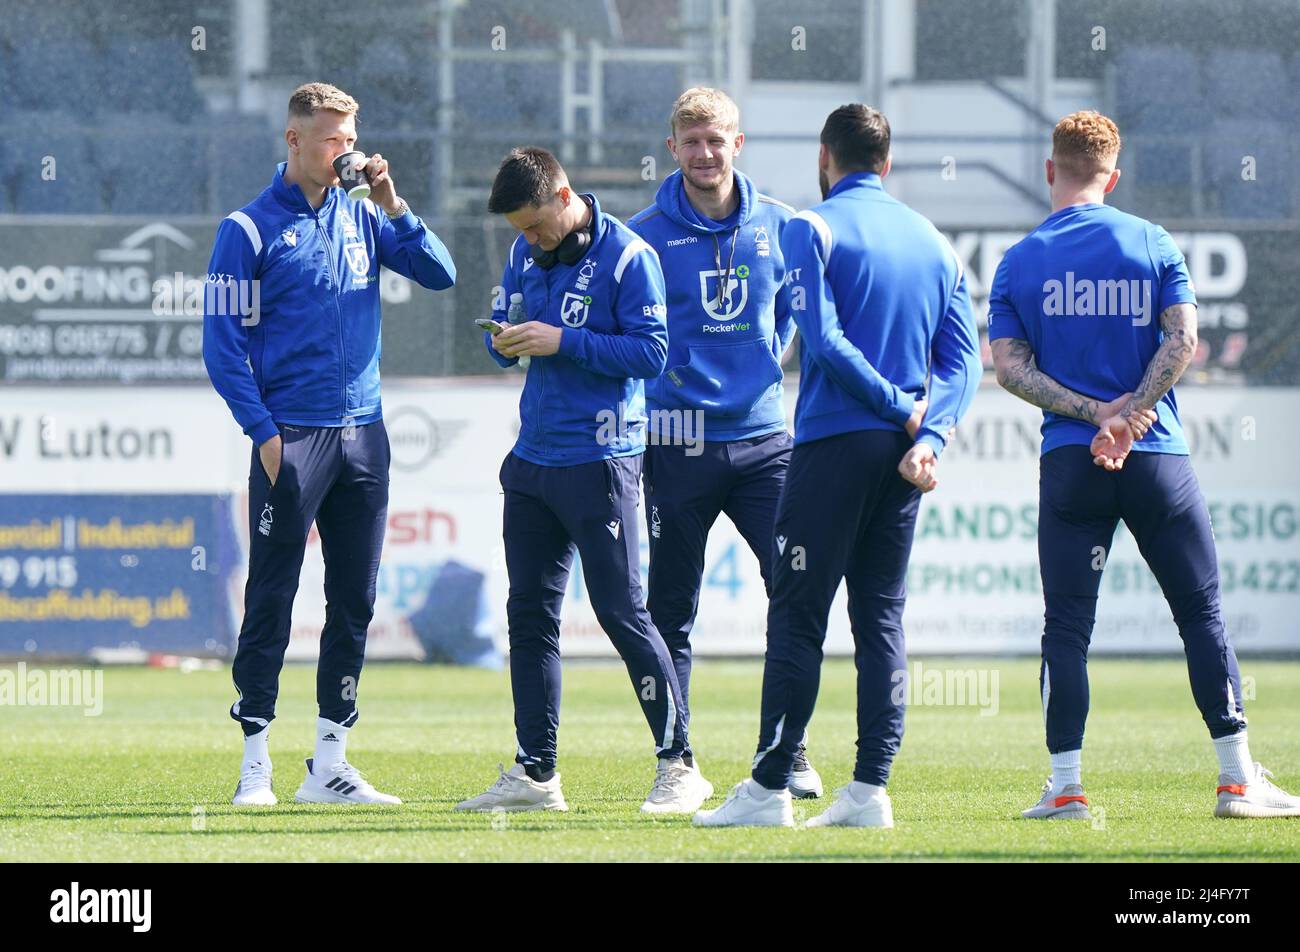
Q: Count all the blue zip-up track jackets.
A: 3